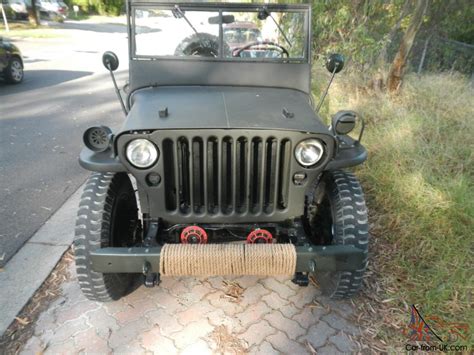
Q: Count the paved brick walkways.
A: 1